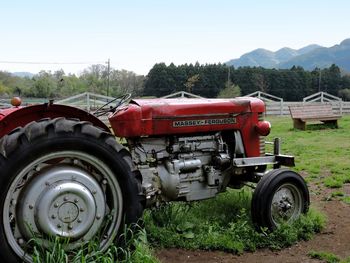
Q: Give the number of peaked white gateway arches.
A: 4